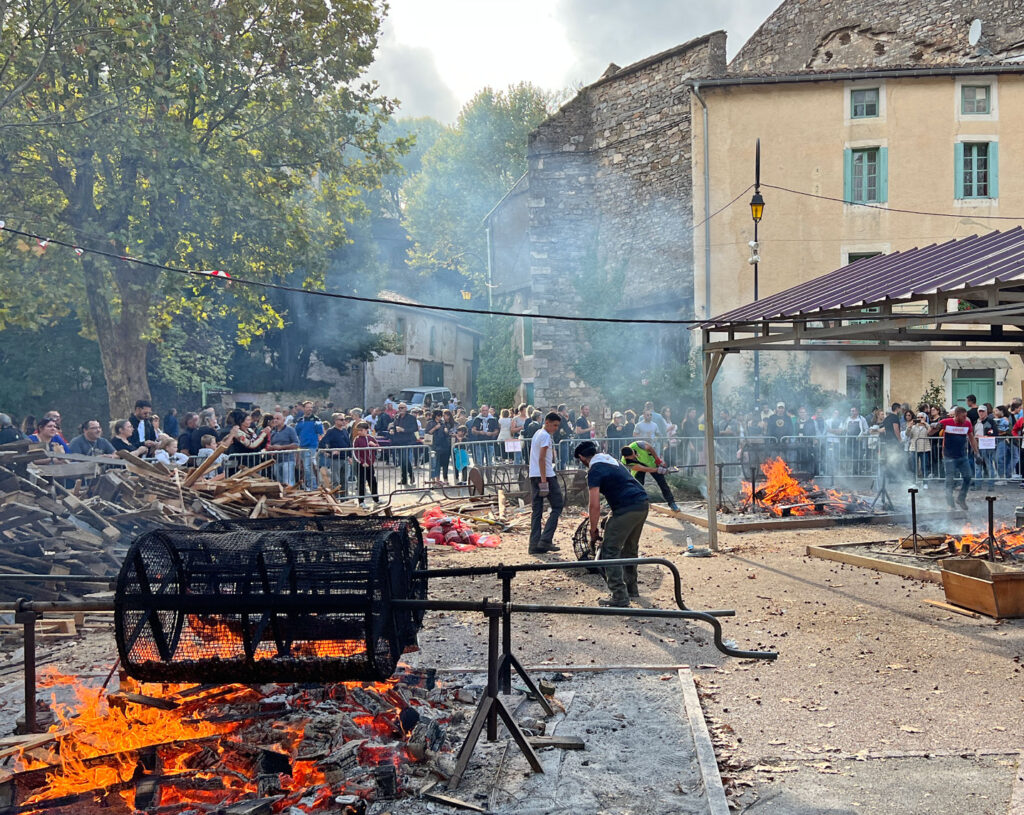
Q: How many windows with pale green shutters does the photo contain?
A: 2